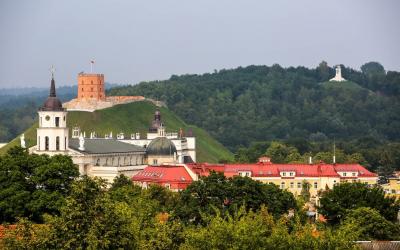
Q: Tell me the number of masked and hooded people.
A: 0